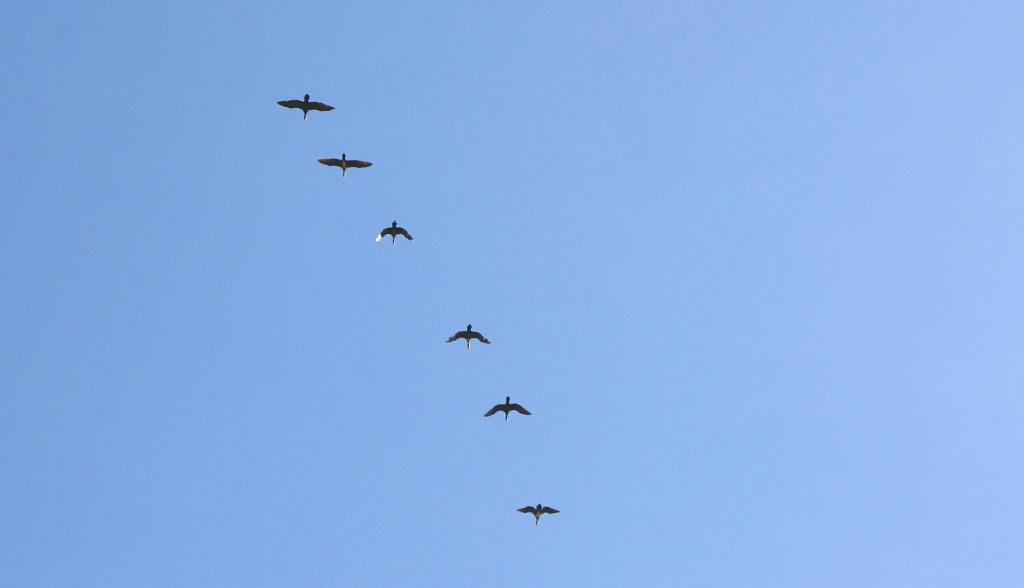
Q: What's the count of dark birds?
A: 6